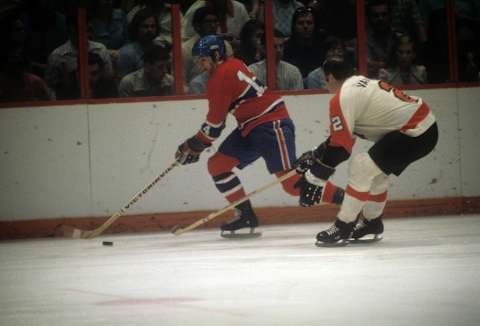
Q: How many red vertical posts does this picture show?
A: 5